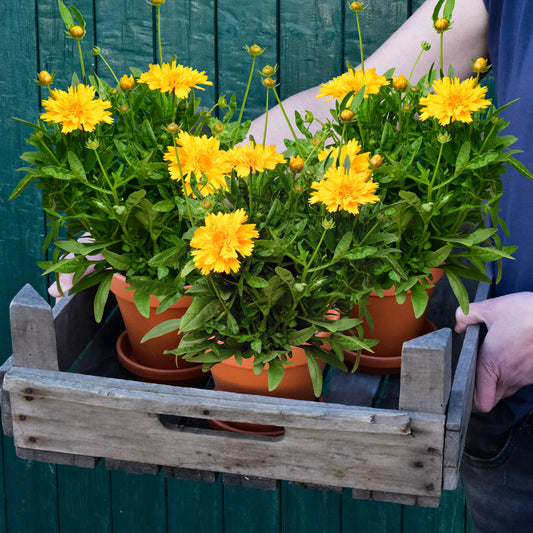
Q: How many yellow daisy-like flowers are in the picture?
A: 9